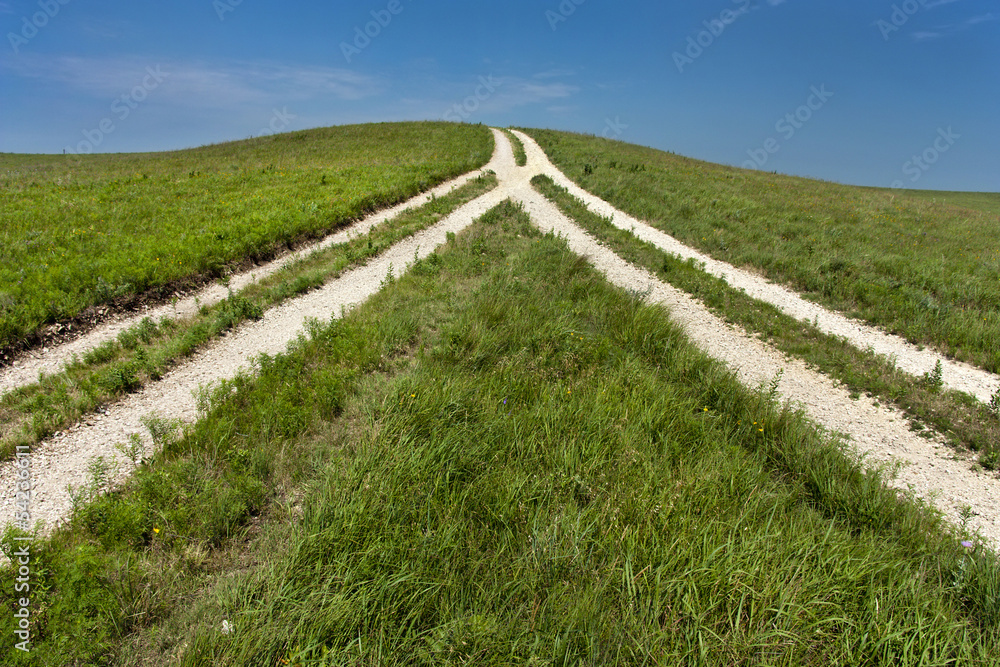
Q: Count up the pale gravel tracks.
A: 4